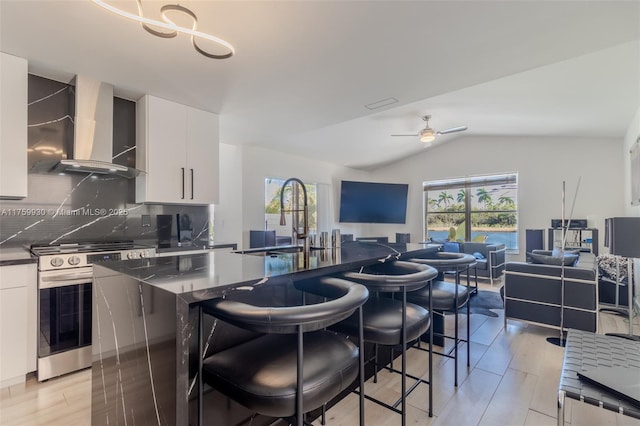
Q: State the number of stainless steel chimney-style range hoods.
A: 1